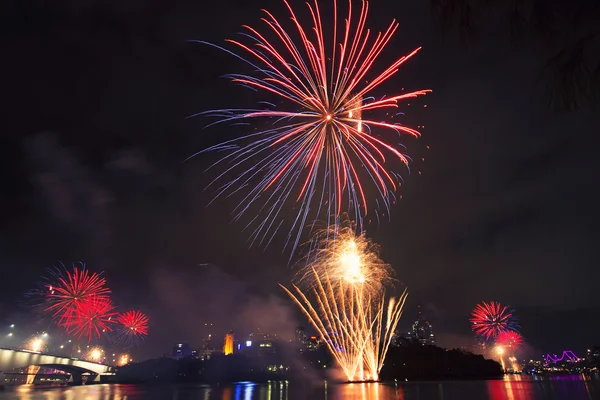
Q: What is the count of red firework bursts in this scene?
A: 6